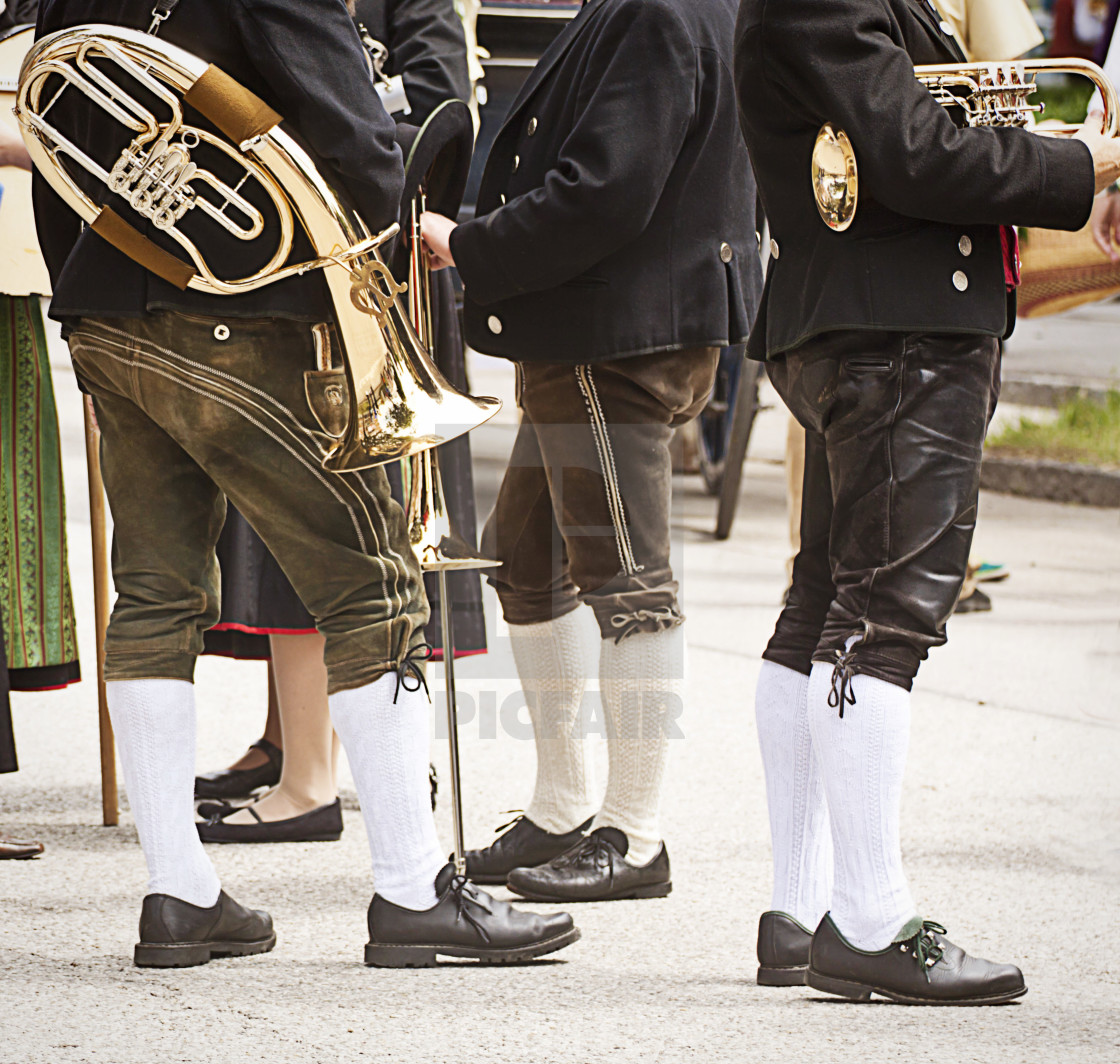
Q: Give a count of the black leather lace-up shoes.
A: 6